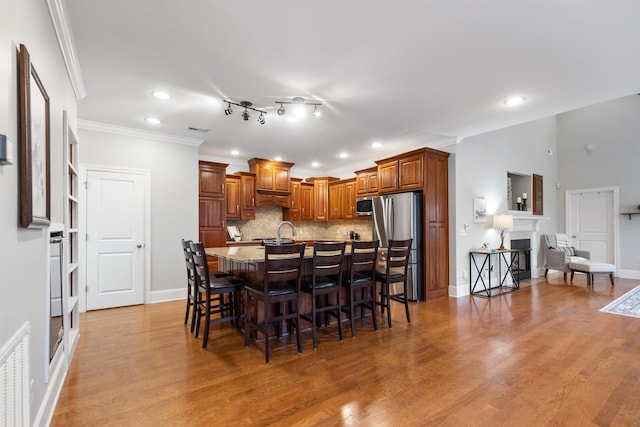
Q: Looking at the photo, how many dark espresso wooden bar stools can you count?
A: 6